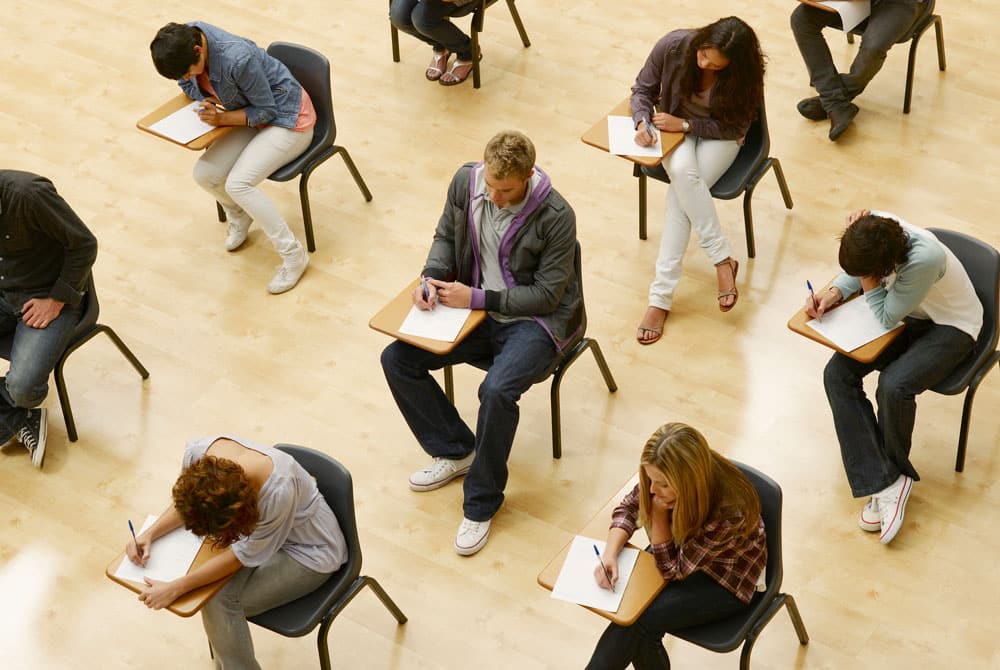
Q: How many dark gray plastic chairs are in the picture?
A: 9